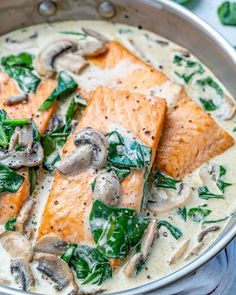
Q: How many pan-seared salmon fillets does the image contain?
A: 3